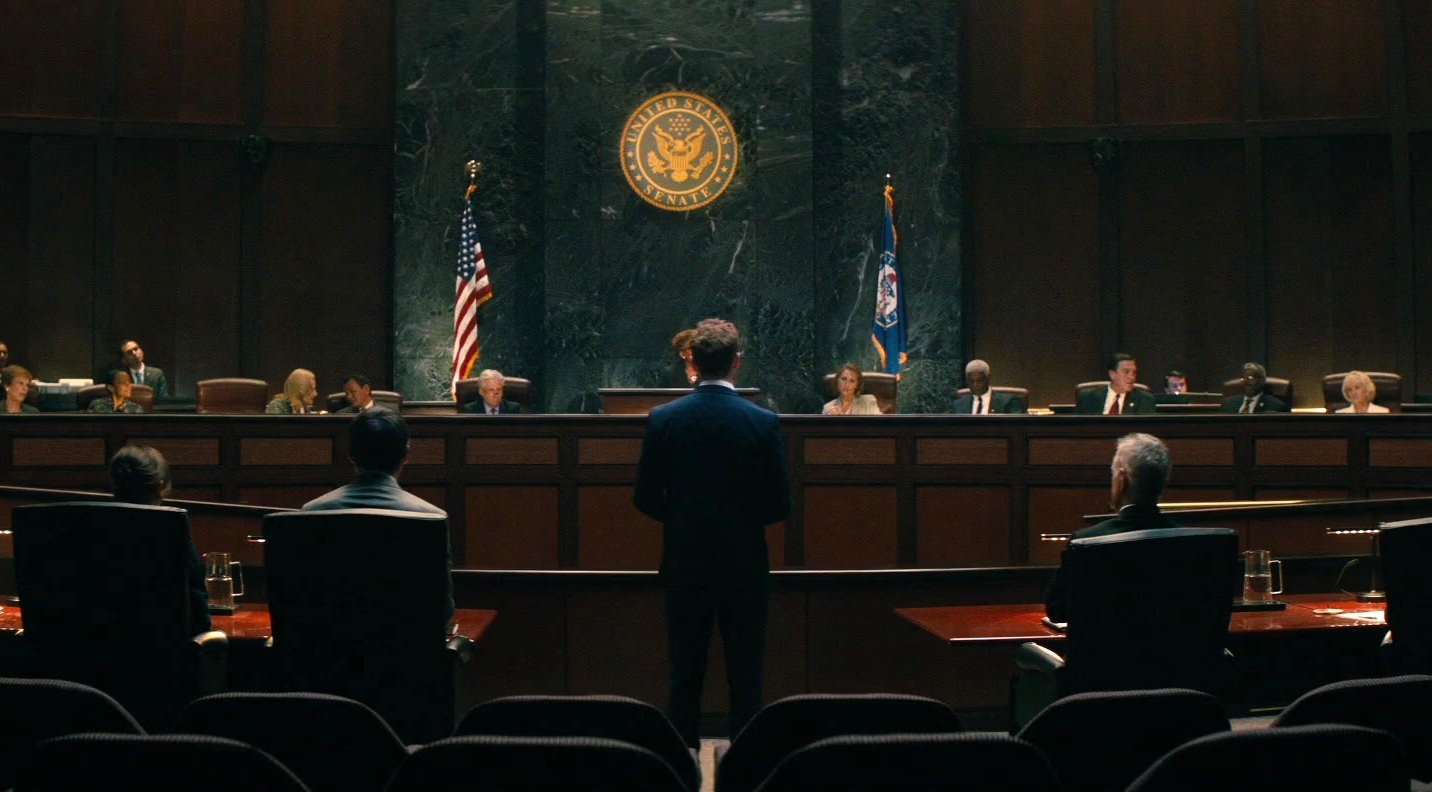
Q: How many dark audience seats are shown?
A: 10